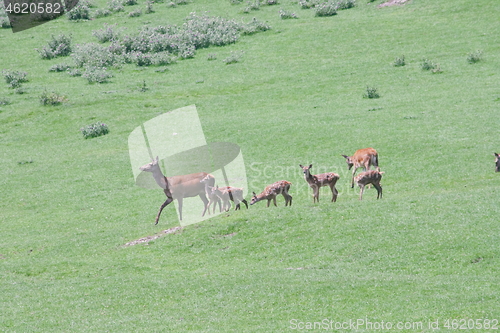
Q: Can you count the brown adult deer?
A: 2